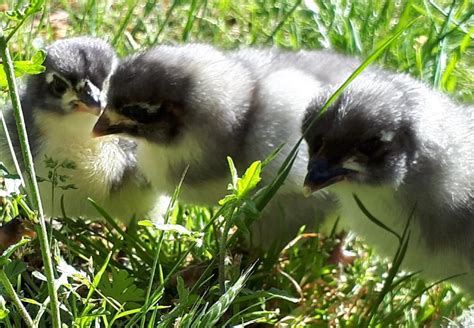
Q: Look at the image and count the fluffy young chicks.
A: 3